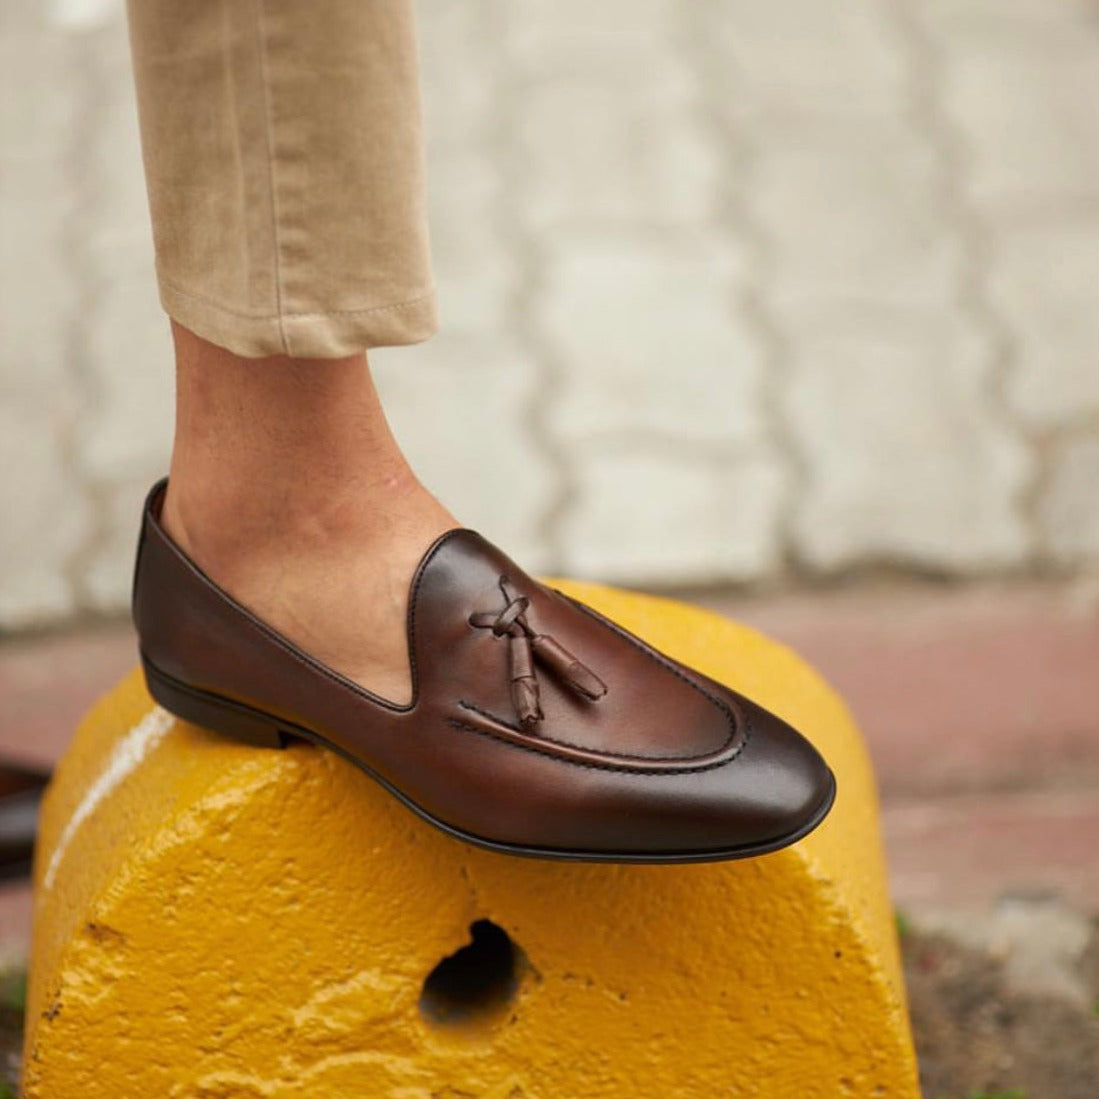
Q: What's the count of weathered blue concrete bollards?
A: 0